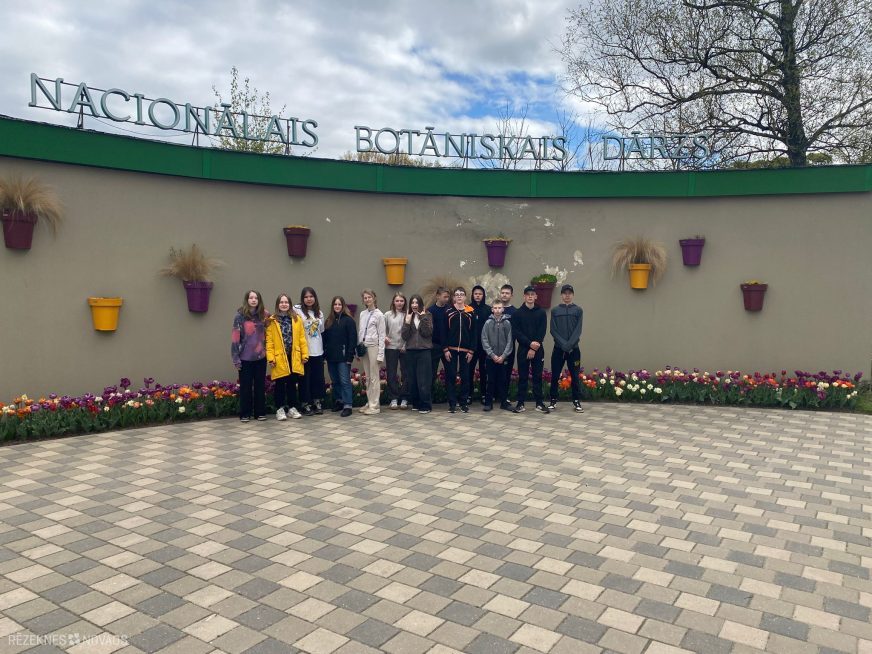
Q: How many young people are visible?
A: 14